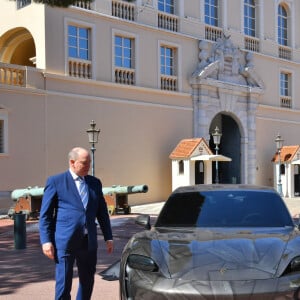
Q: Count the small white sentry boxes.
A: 2